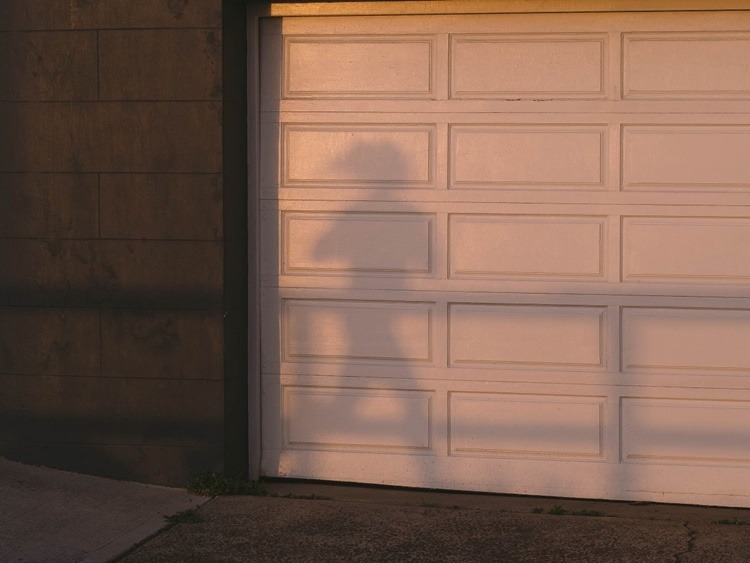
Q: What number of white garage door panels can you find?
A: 15